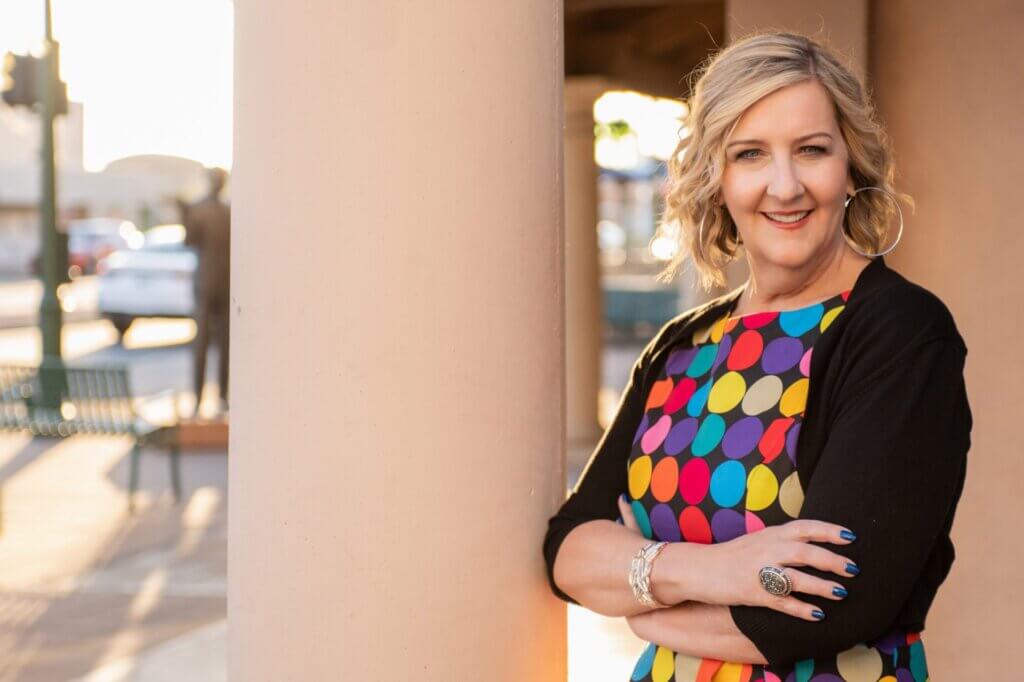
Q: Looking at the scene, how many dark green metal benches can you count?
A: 1